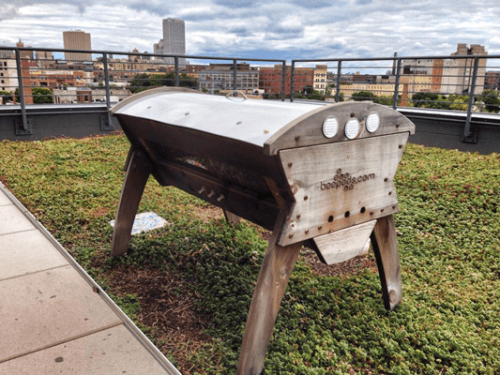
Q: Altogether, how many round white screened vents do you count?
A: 3